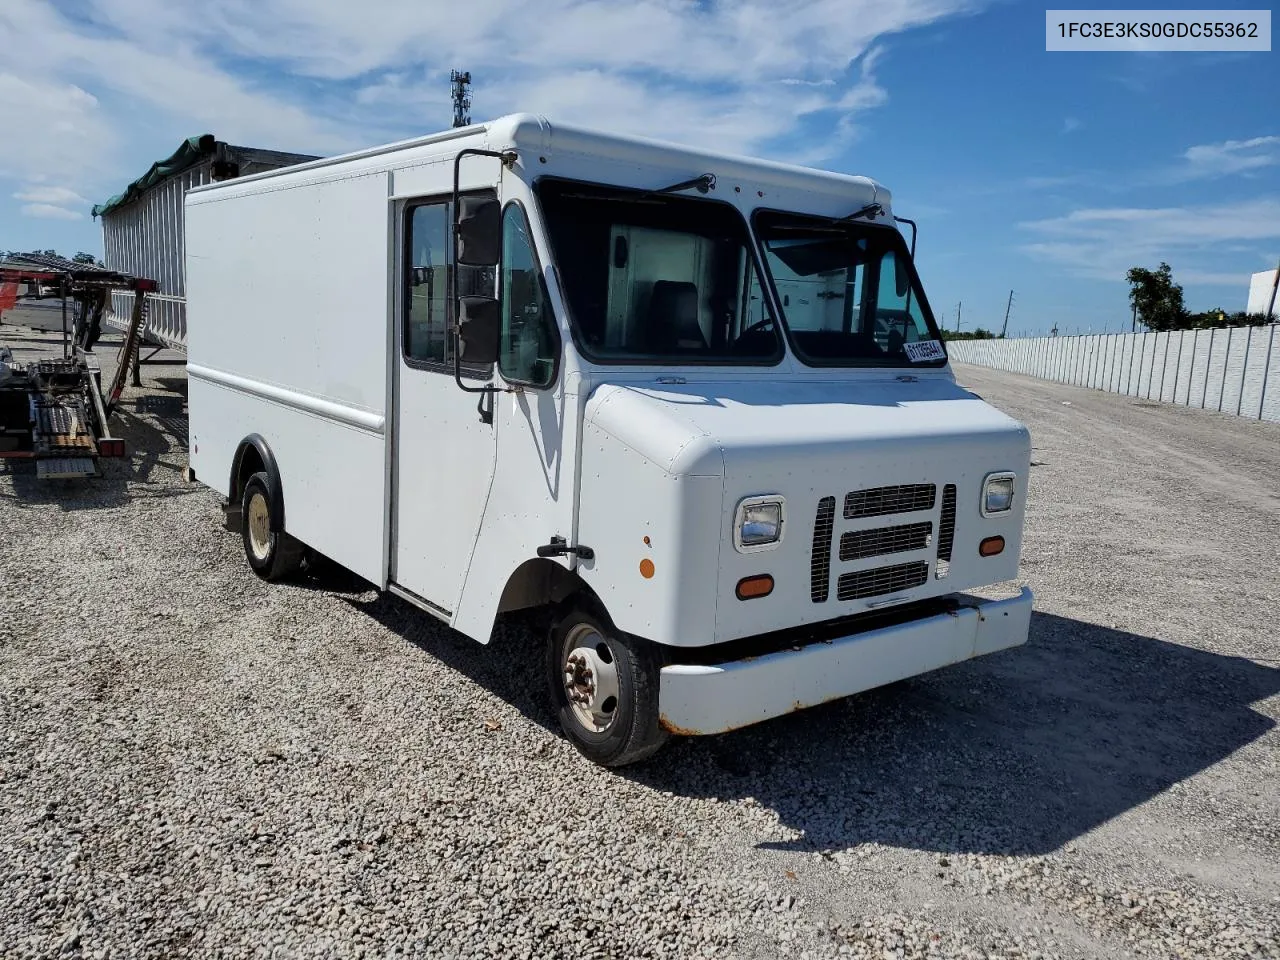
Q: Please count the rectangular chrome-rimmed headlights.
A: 2